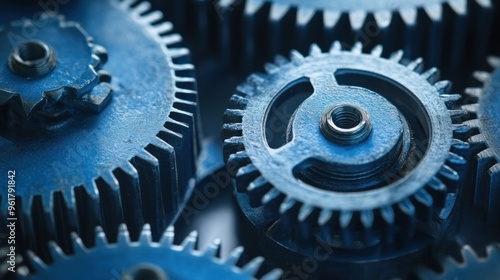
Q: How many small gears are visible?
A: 1